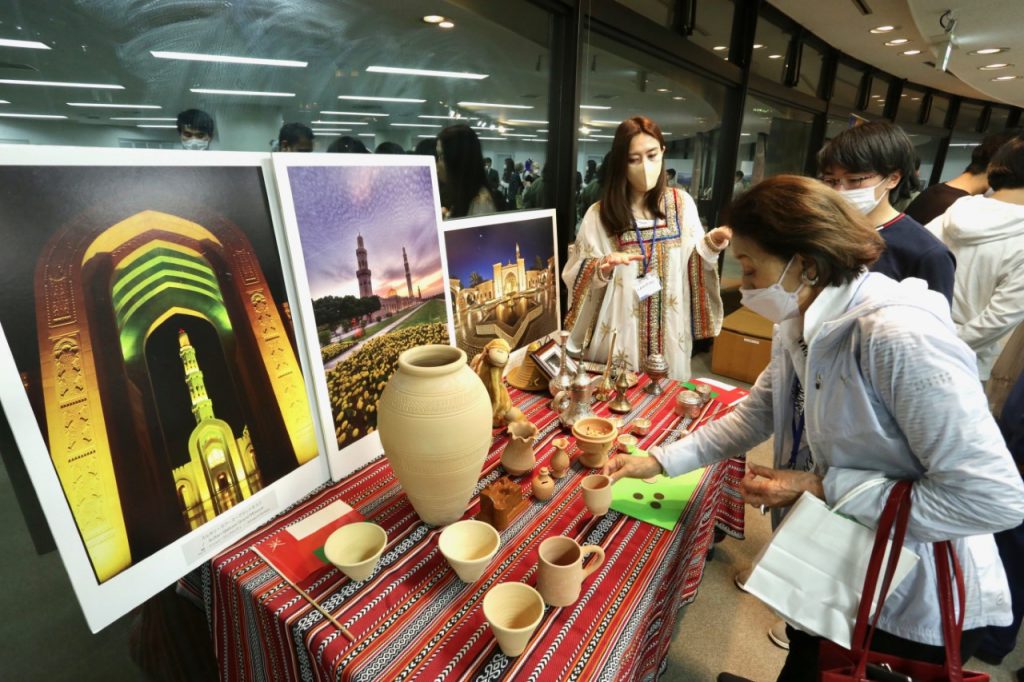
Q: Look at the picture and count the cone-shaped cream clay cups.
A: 3